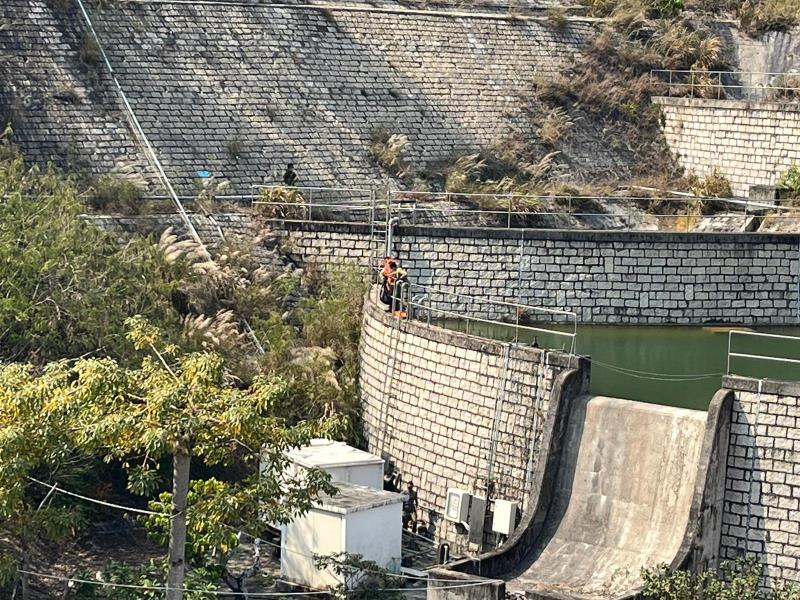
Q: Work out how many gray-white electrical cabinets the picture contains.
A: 2